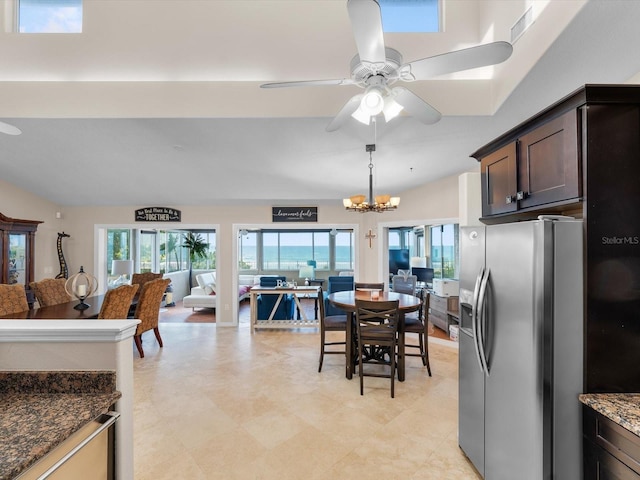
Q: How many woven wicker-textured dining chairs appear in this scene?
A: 5